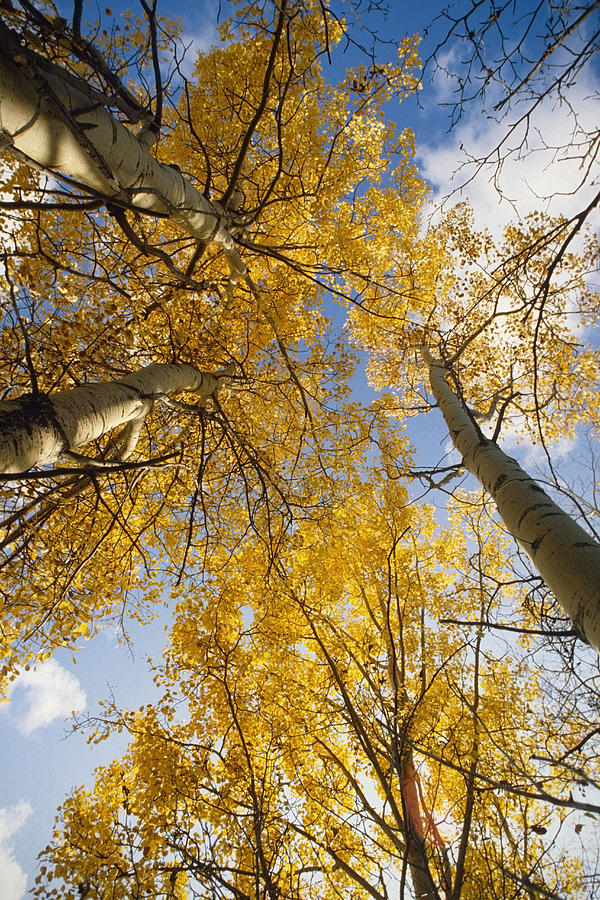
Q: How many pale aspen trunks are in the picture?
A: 3